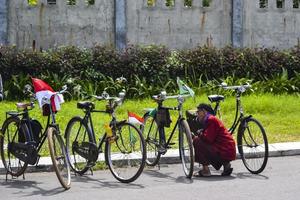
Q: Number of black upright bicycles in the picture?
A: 4